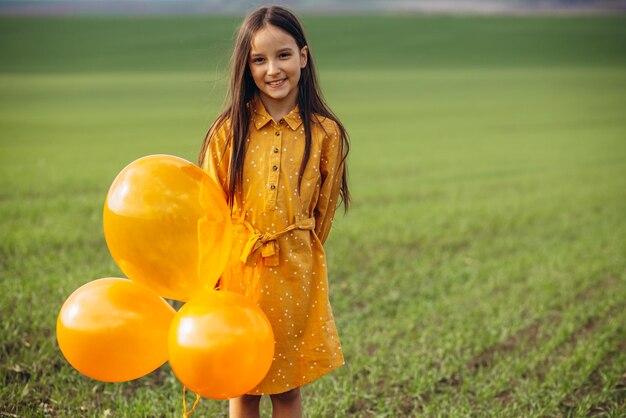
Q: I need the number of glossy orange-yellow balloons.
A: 3